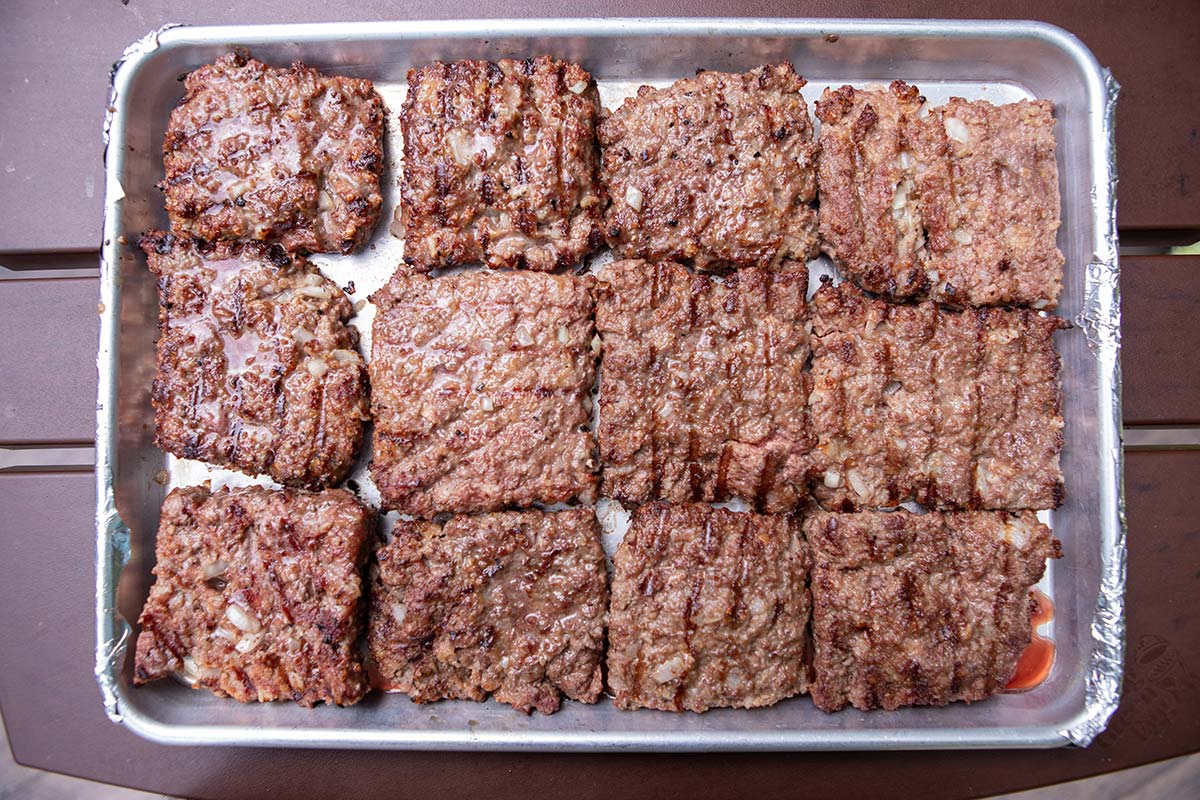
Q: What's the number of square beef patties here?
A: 12